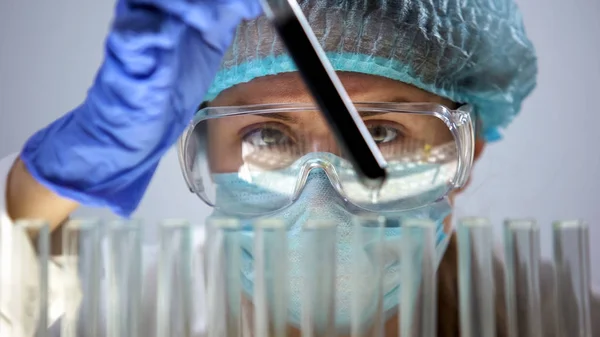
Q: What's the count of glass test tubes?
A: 13